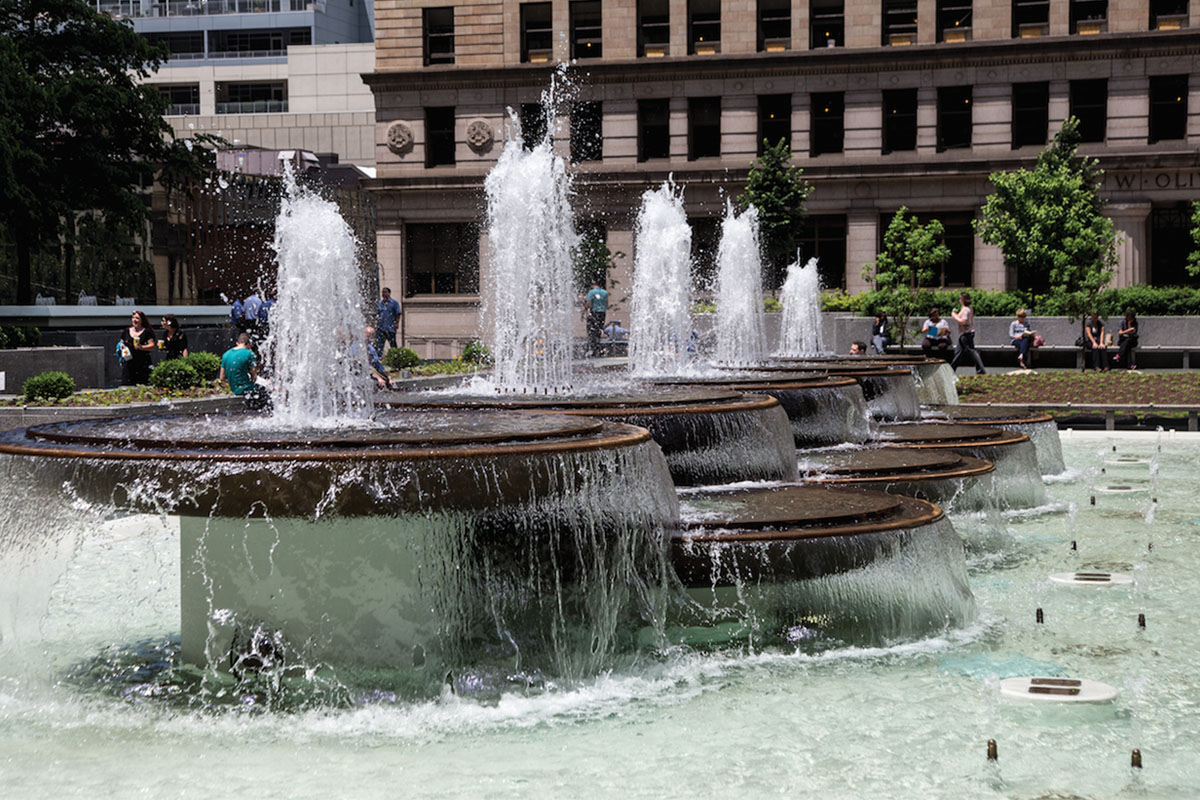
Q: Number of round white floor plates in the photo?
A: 4